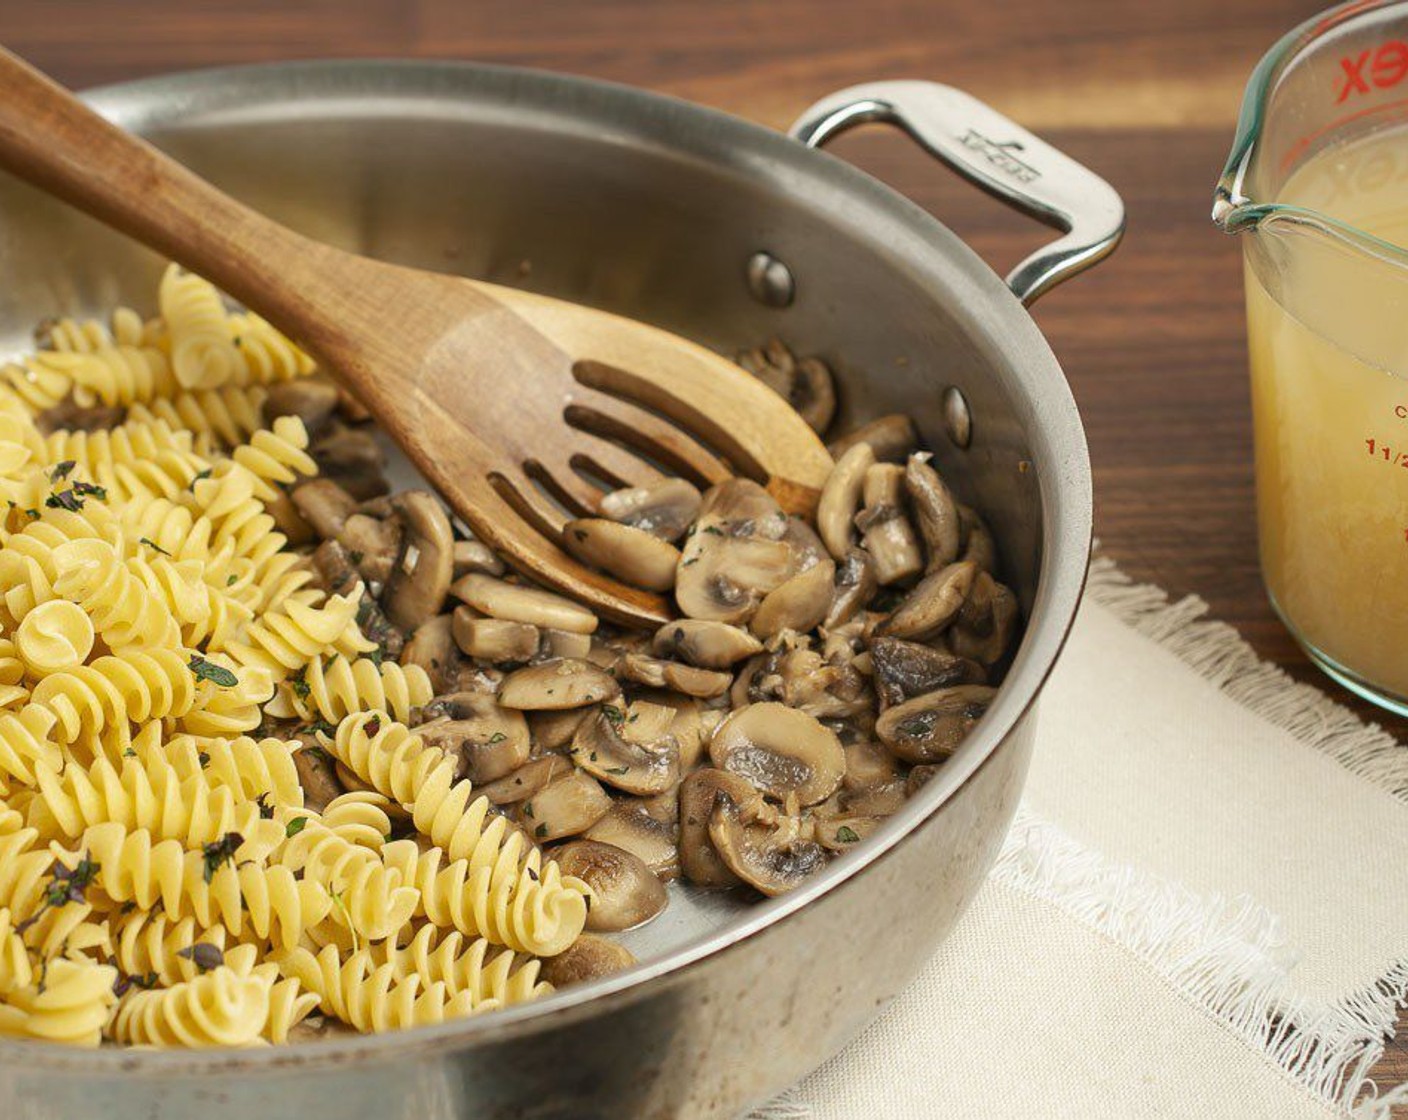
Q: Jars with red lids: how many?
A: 0